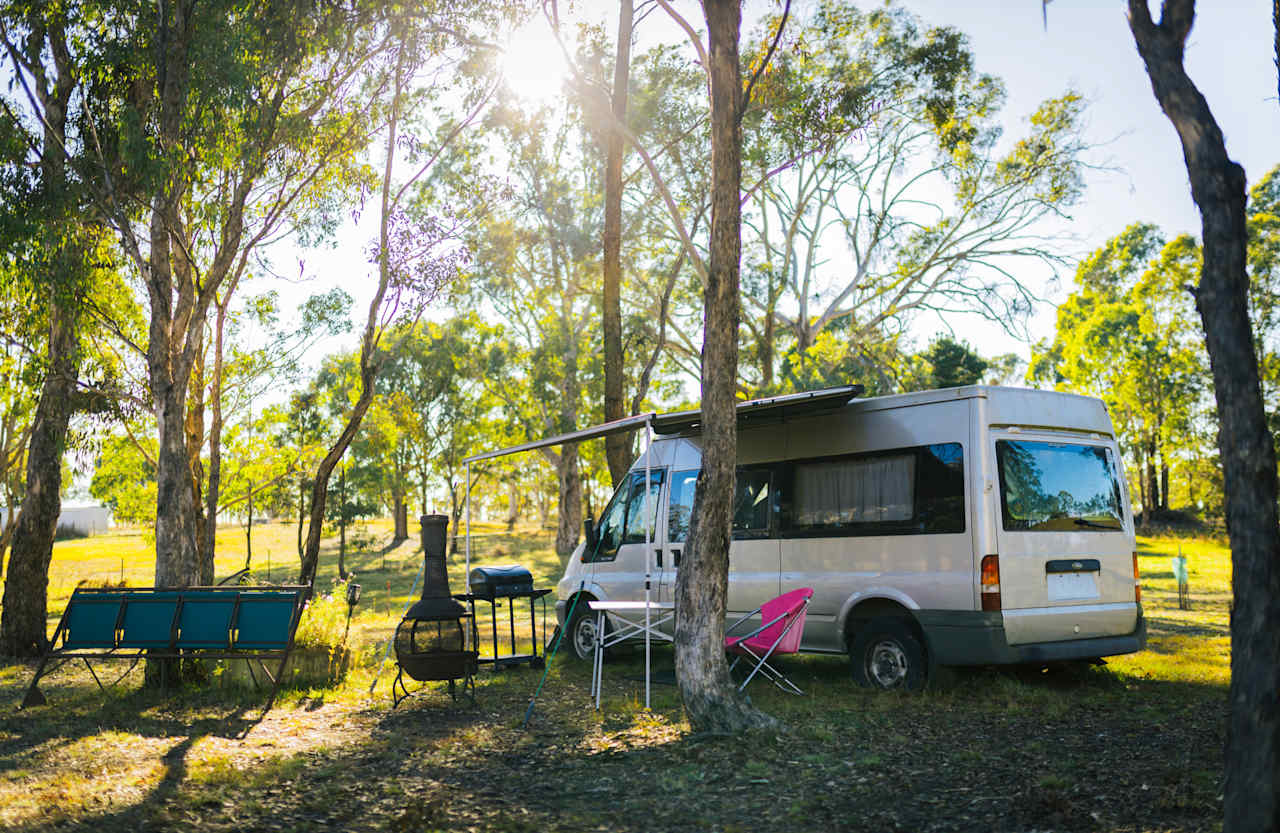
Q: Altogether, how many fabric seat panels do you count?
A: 4